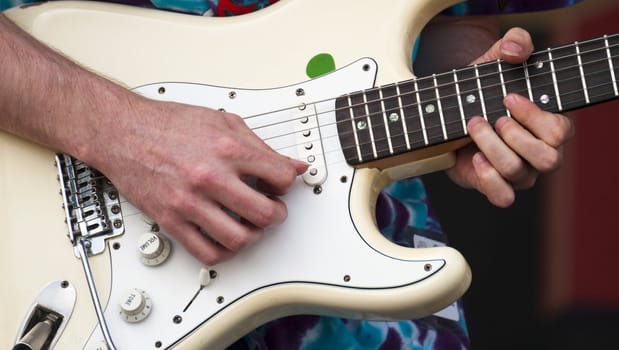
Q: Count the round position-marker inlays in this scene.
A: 6